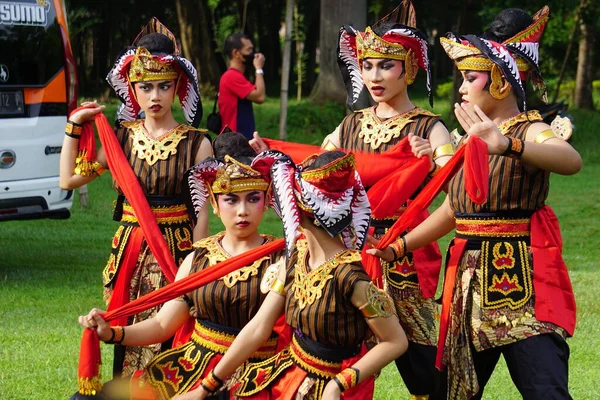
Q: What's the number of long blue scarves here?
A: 0